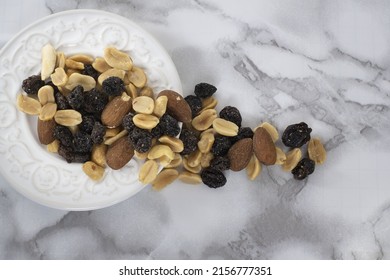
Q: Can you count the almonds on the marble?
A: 2